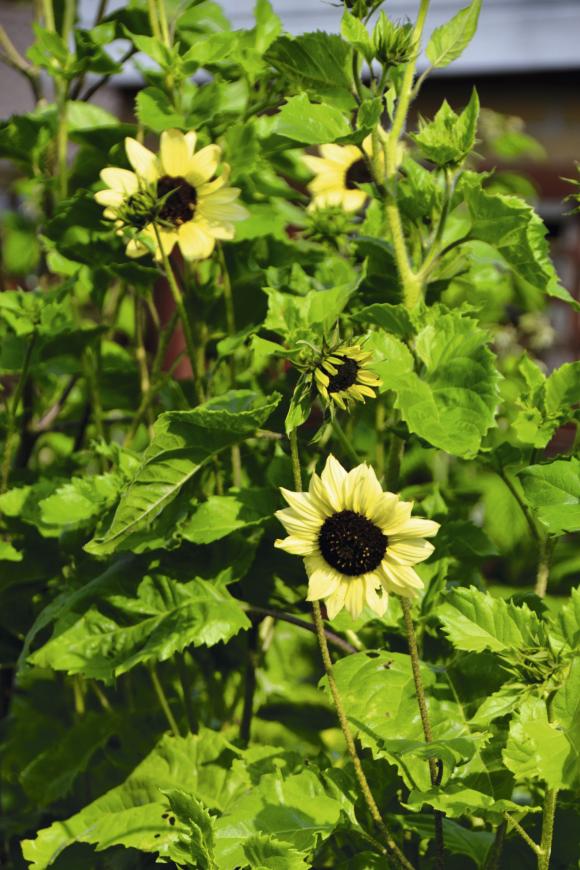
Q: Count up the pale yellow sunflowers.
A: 4